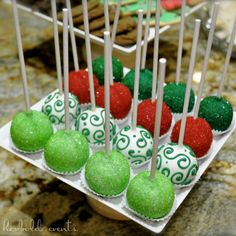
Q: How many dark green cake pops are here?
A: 4